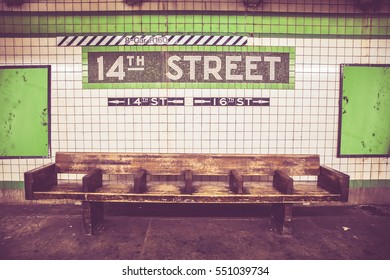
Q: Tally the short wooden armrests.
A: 5